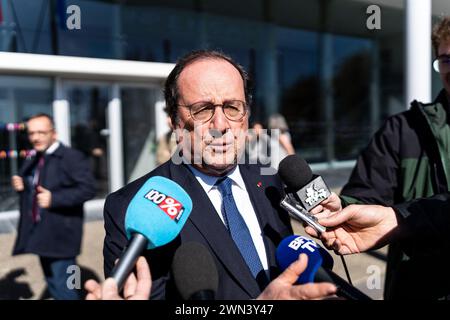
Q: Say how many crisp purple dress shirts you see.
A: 0